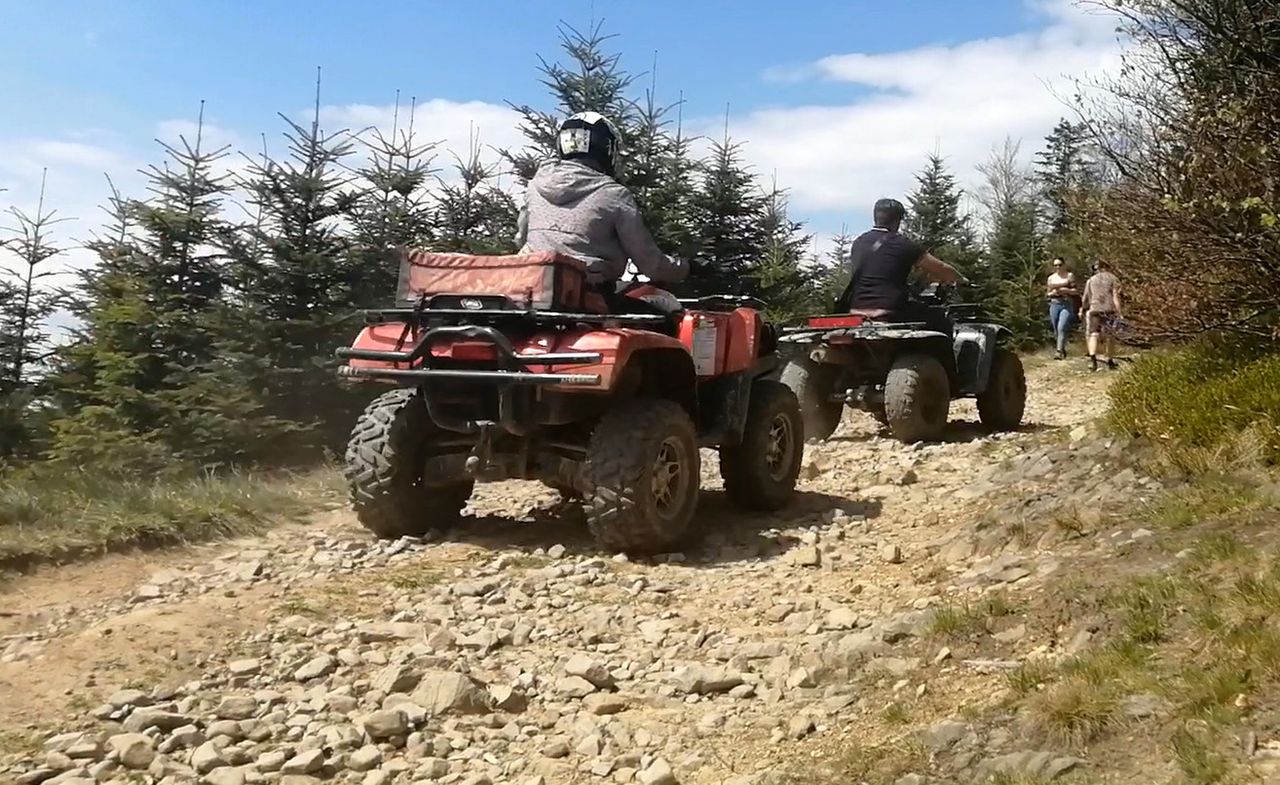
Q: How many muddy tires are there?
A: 6